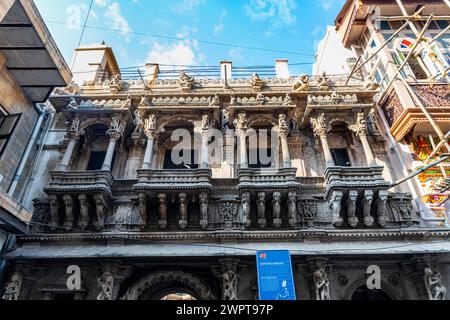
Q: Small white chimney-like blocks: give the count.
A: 3